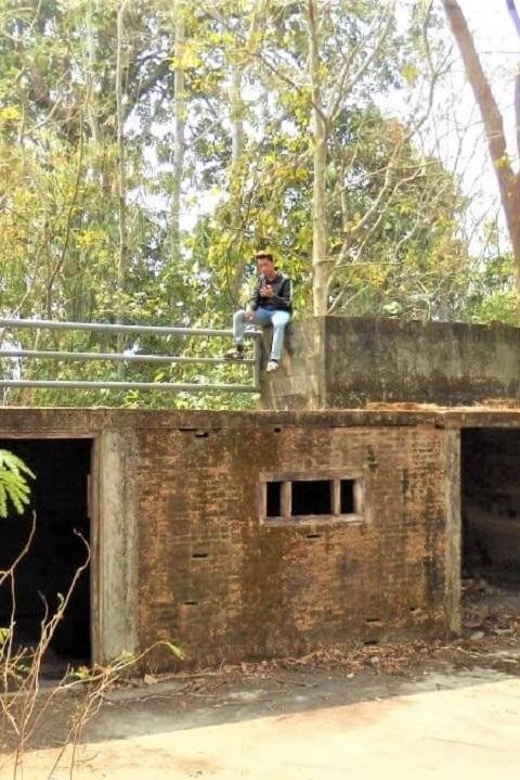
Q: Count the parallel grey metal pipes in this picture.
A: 3